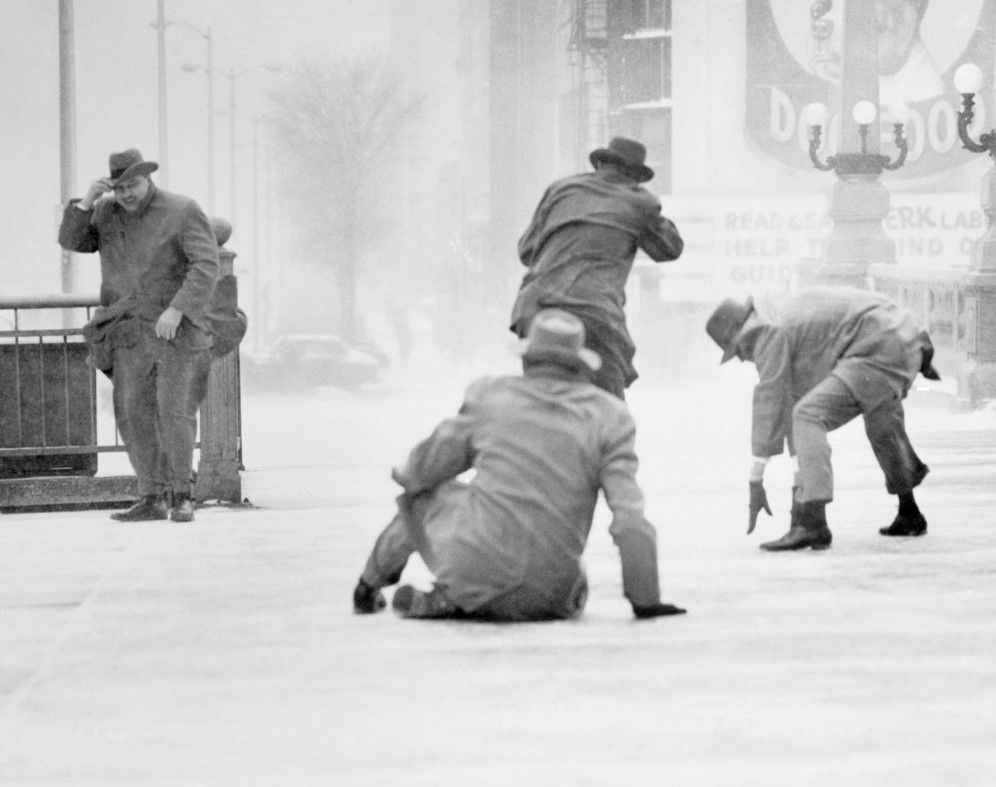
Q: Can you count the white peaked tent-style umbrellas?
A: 0